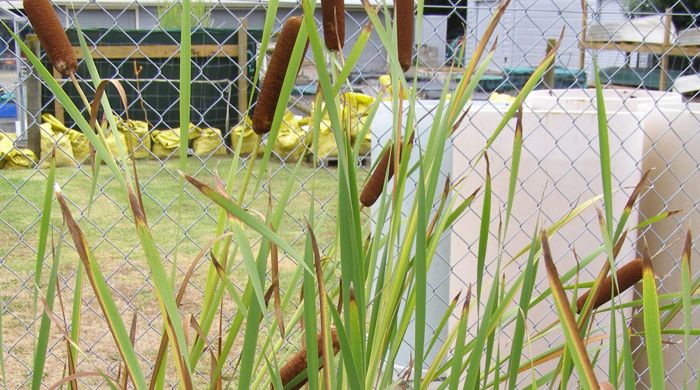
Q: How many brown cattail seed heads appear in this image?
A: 7